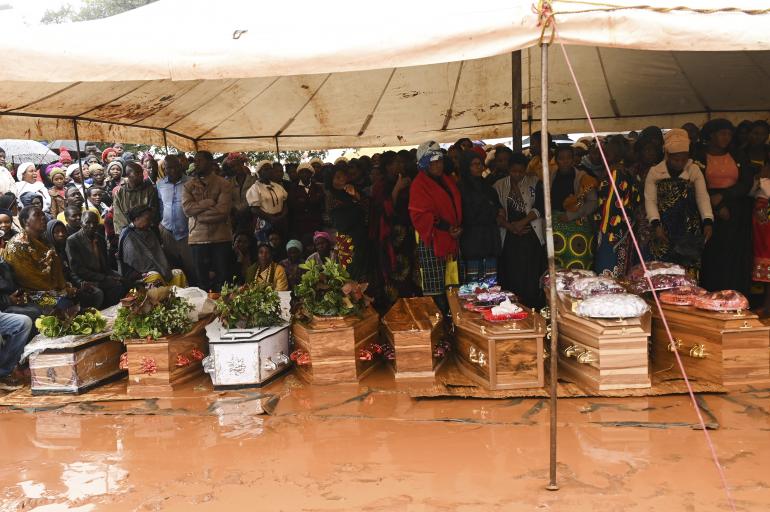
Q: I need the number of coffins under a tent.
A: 8